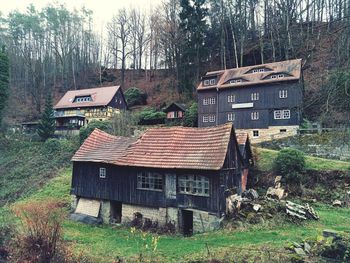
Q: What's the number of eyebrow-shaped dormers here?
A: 3